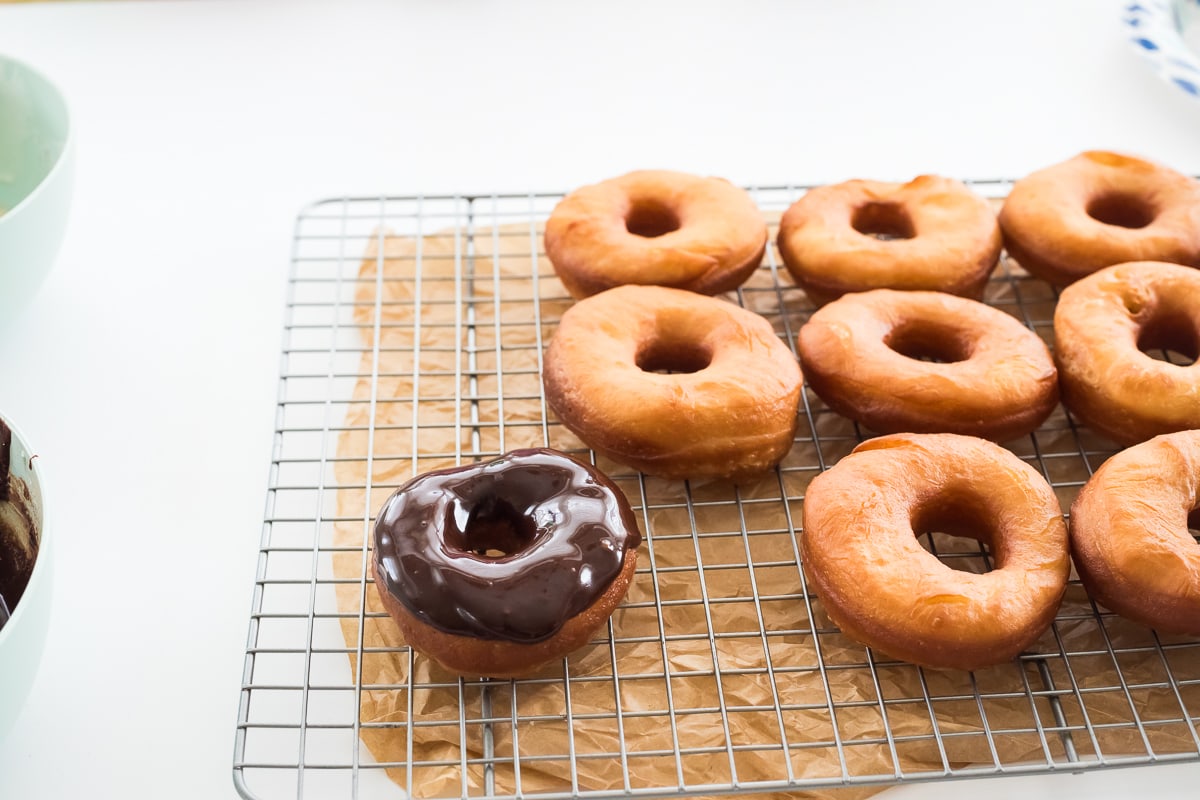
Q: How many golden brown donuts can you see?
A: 8